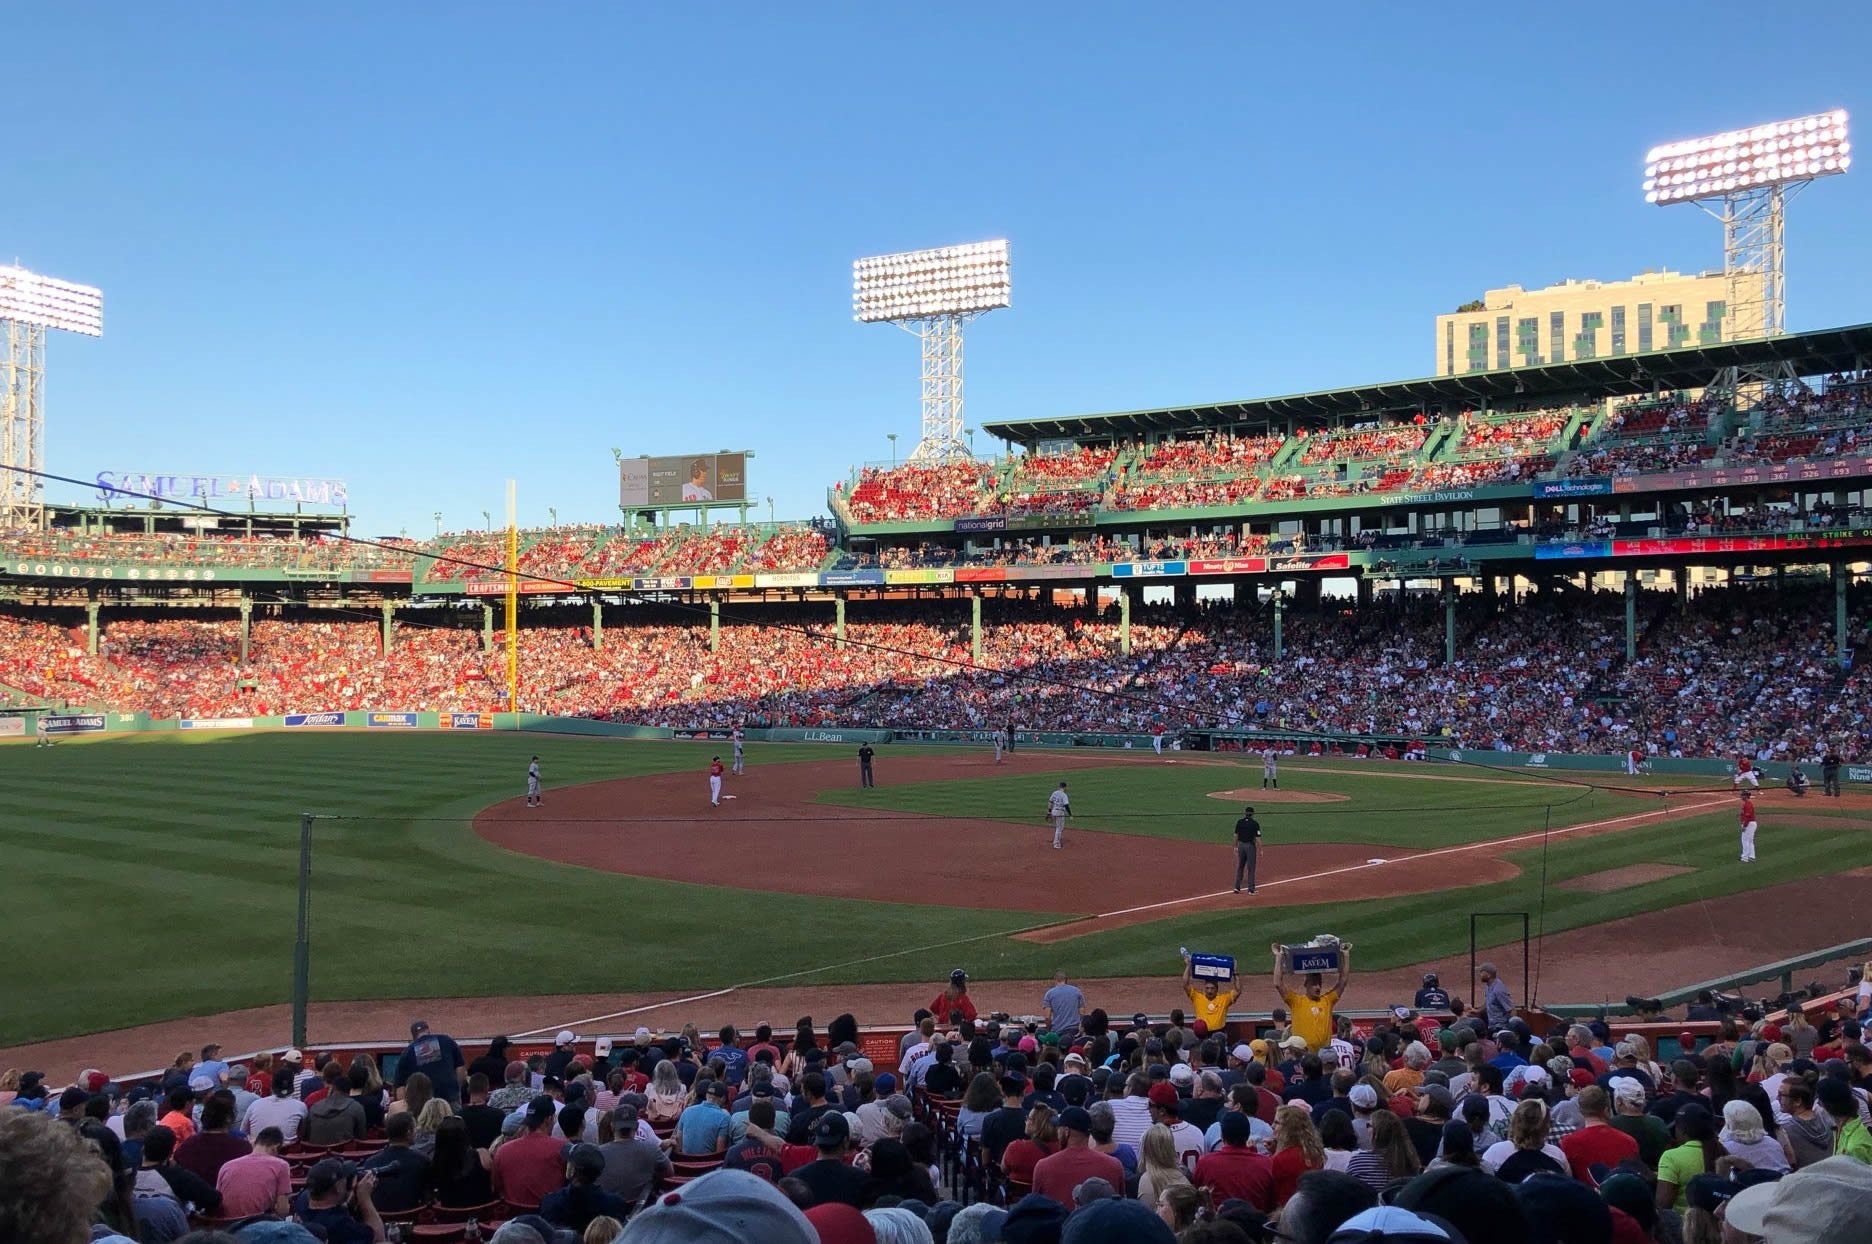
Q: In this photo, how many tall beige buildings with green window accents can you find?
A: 1